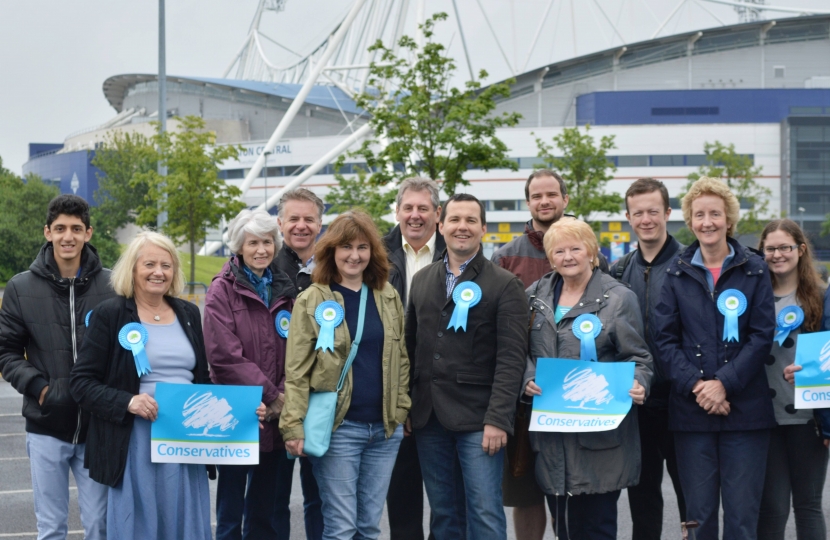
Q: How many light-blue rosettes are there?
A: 8